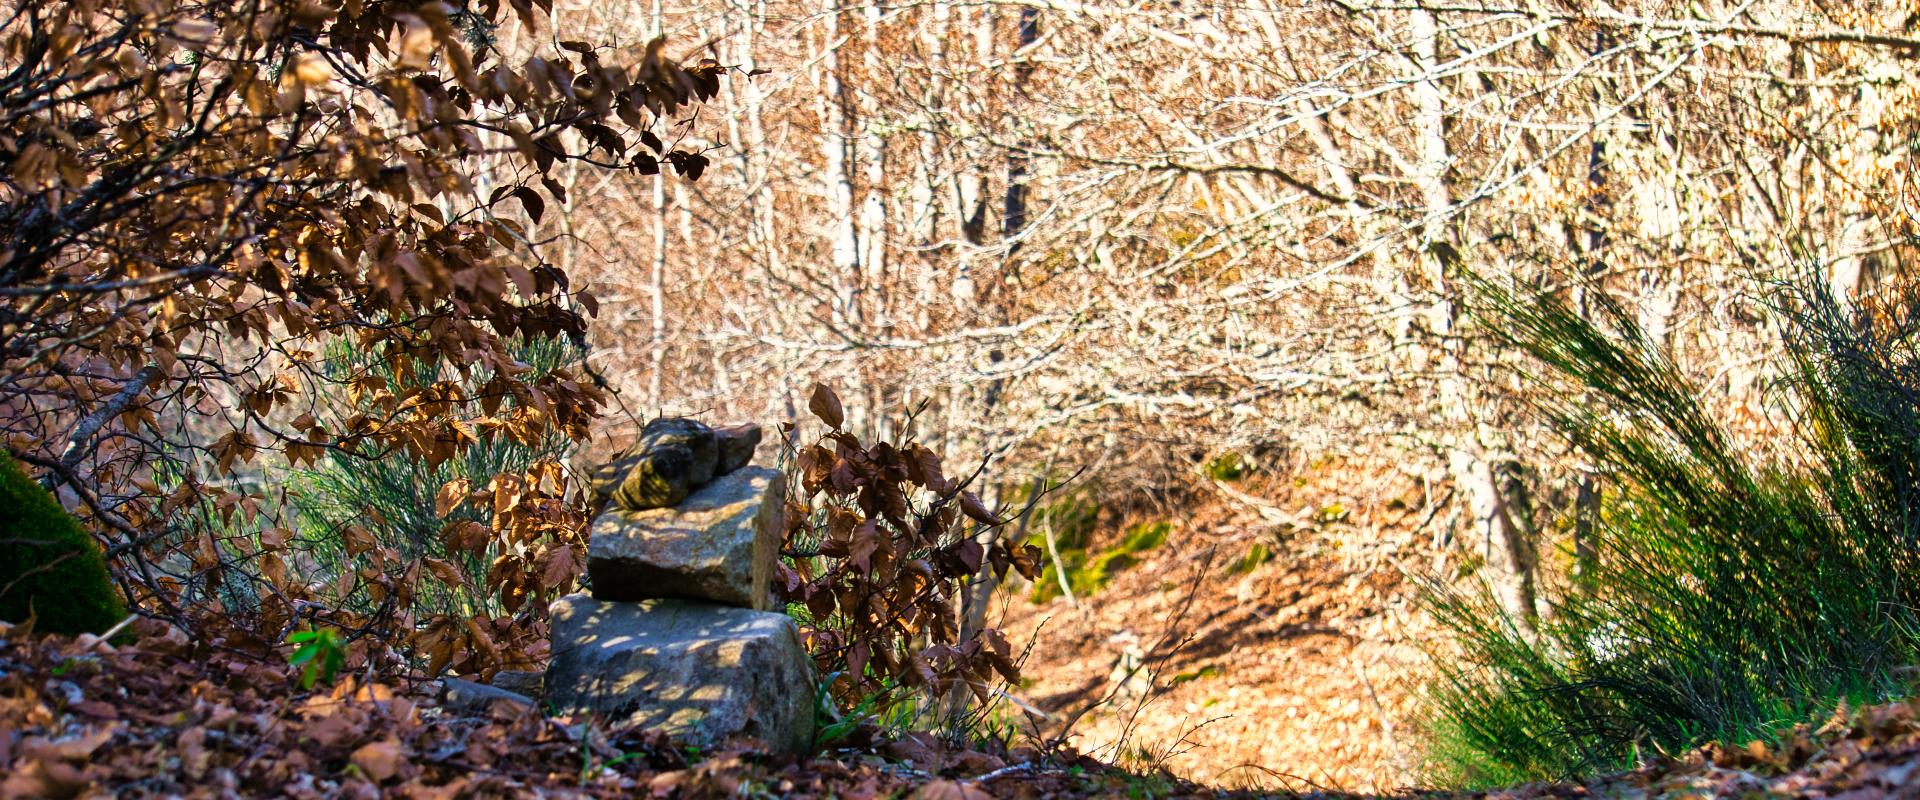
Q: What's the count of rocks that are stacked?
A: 3